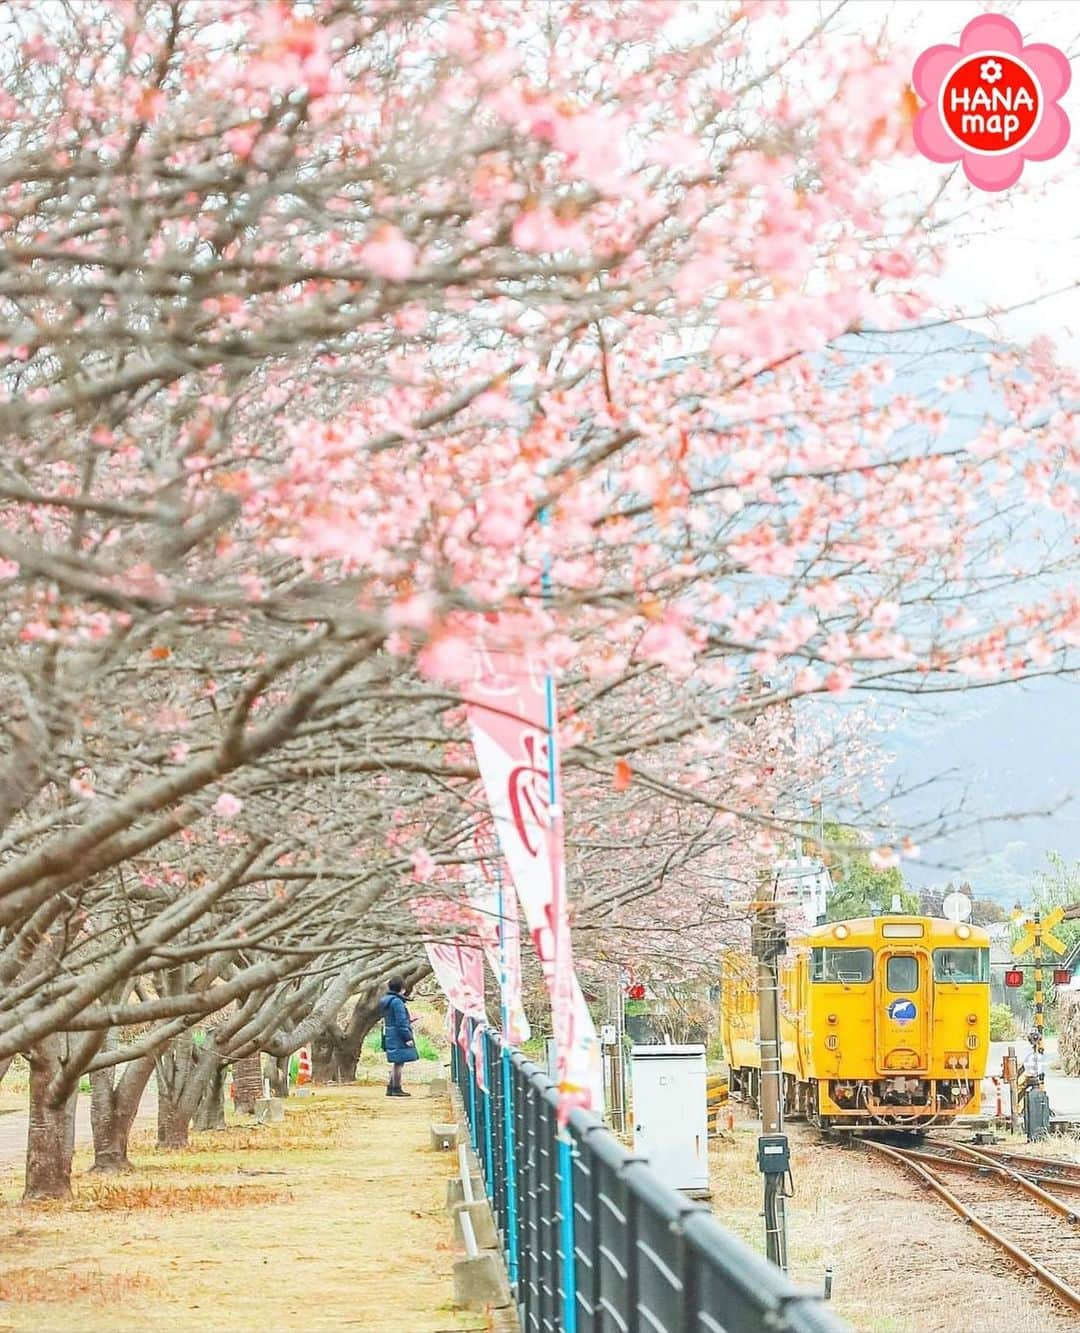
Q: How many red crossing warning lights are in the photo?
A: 2